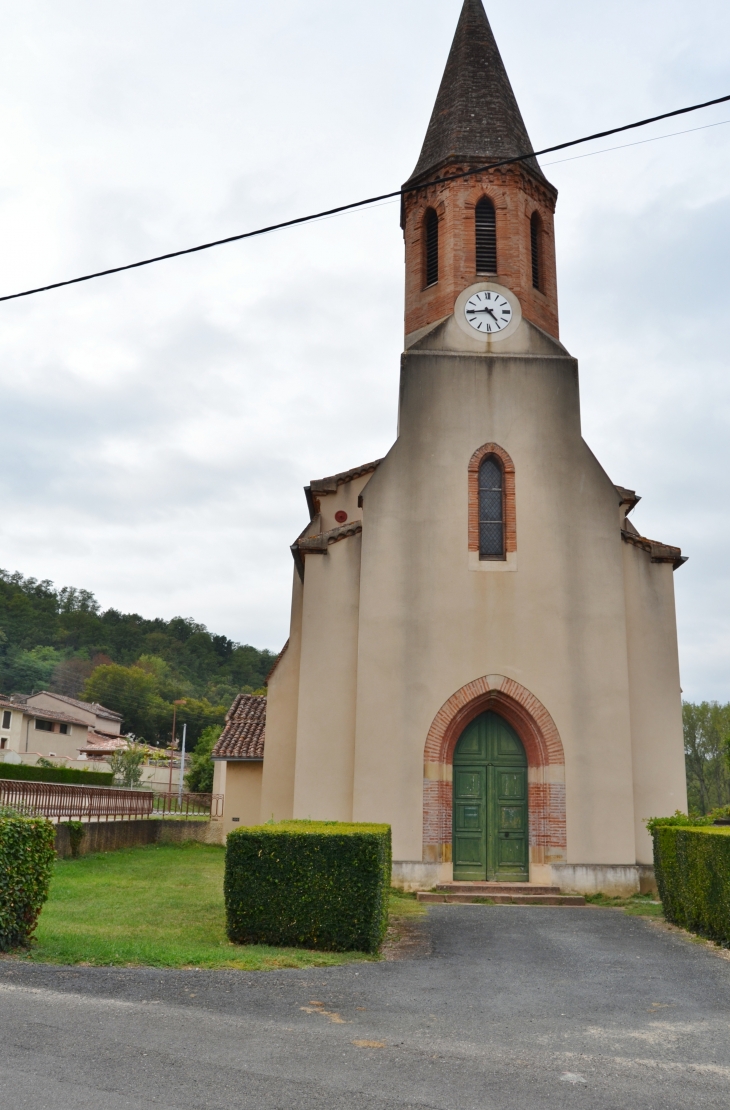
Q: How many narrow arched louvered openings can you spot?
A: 3